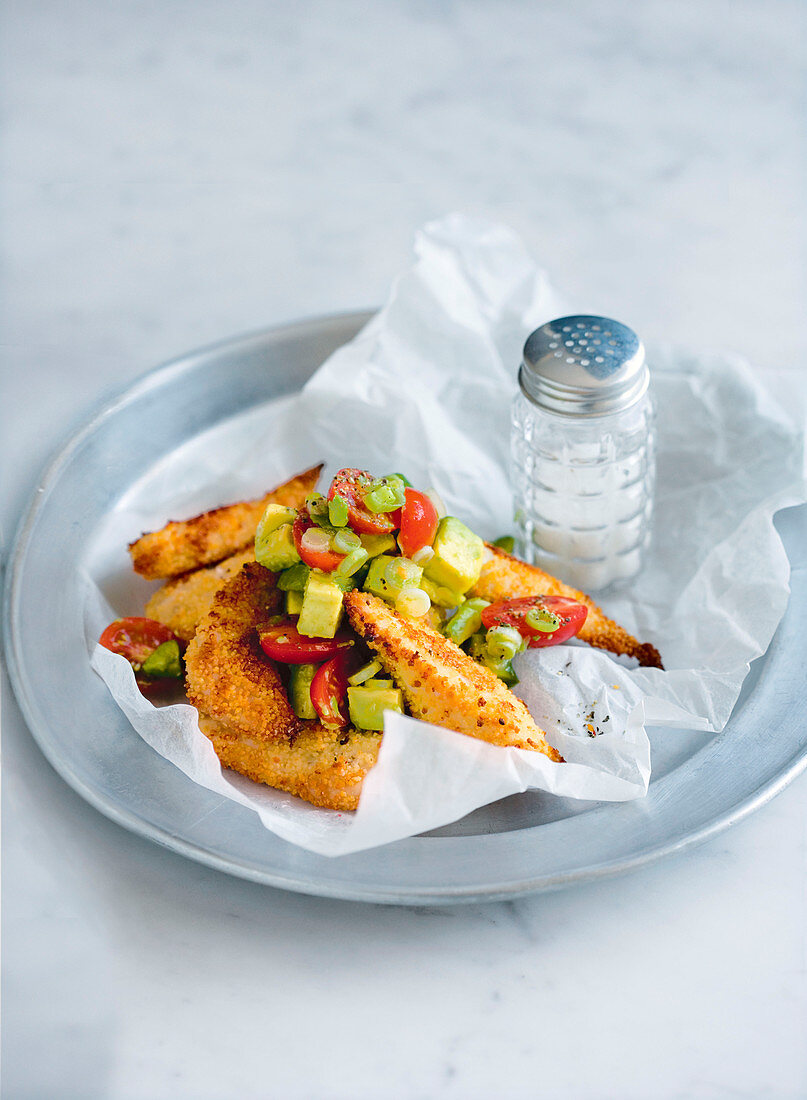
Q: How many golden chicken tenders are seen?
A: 6